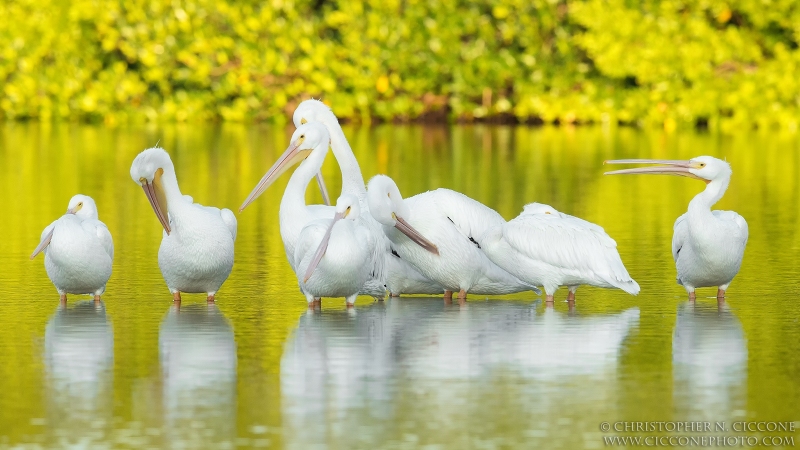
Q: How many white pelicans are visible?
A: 8